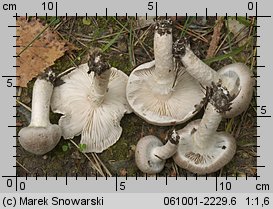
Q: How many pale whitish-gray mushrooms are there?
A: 6